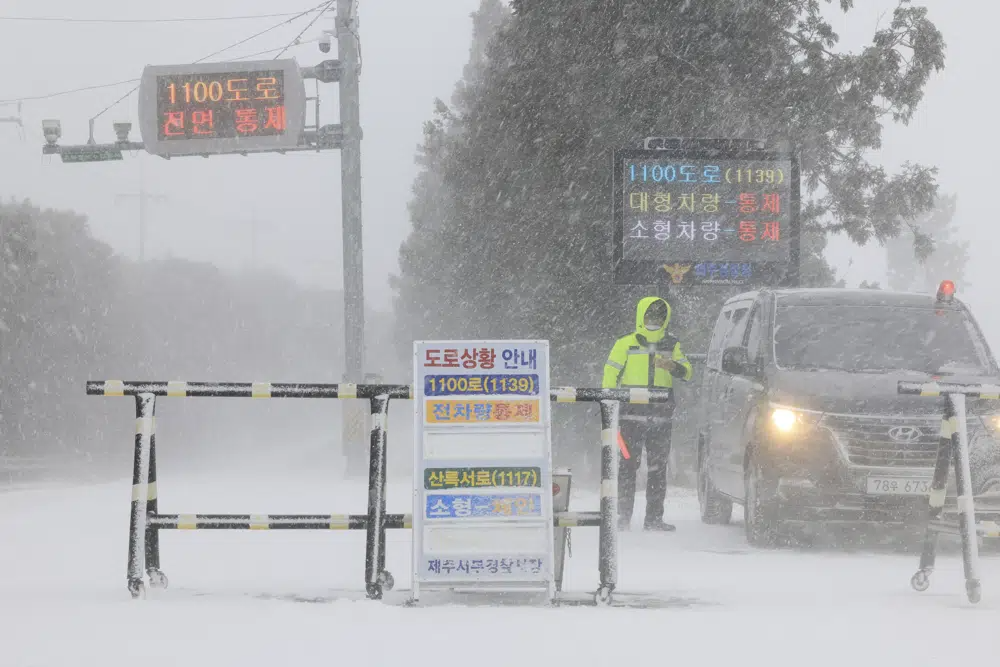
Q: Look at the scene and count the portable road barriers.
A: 2